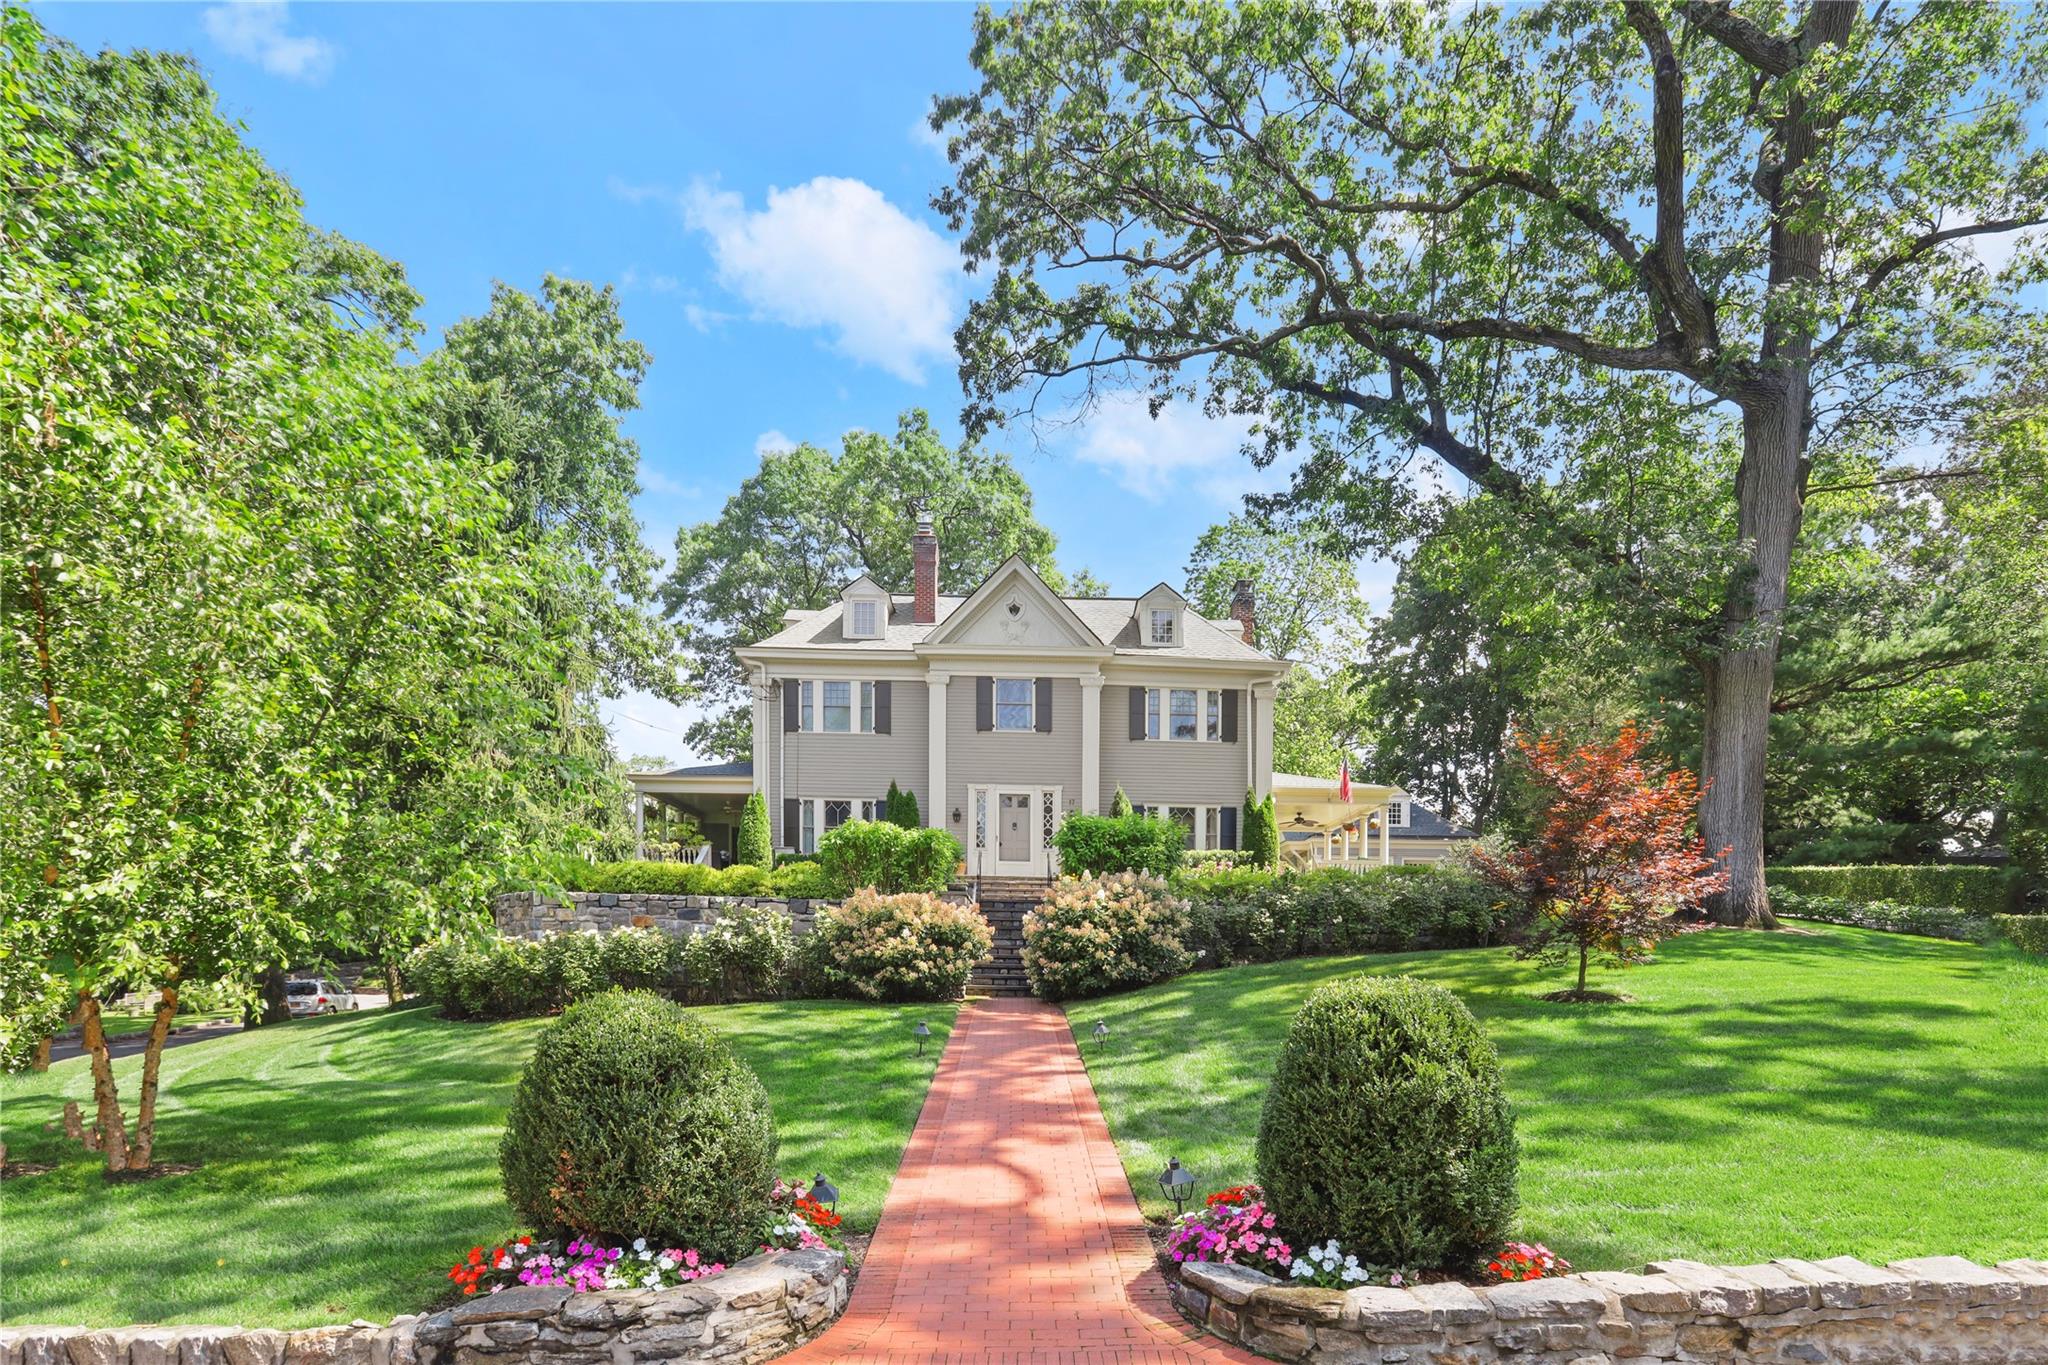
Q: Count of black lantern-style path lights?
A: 4